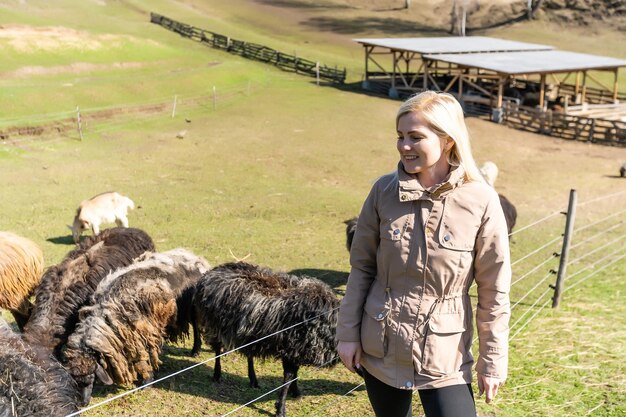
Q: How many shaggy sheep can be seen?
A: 5